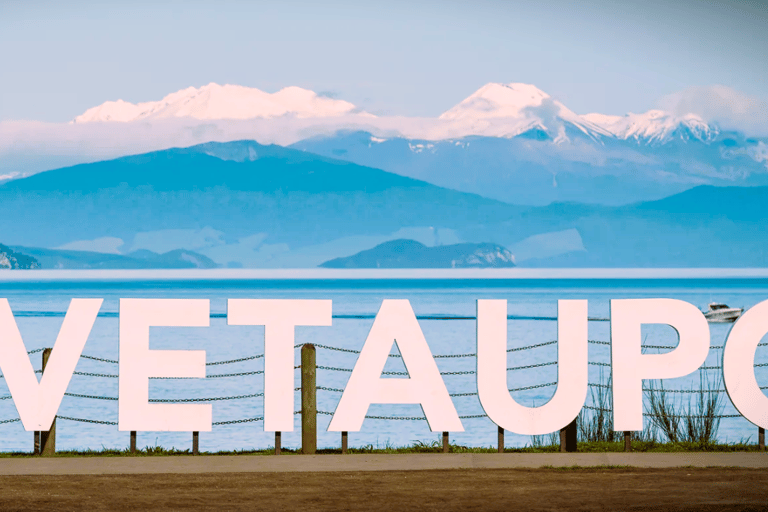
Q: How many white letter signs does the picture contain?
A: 7